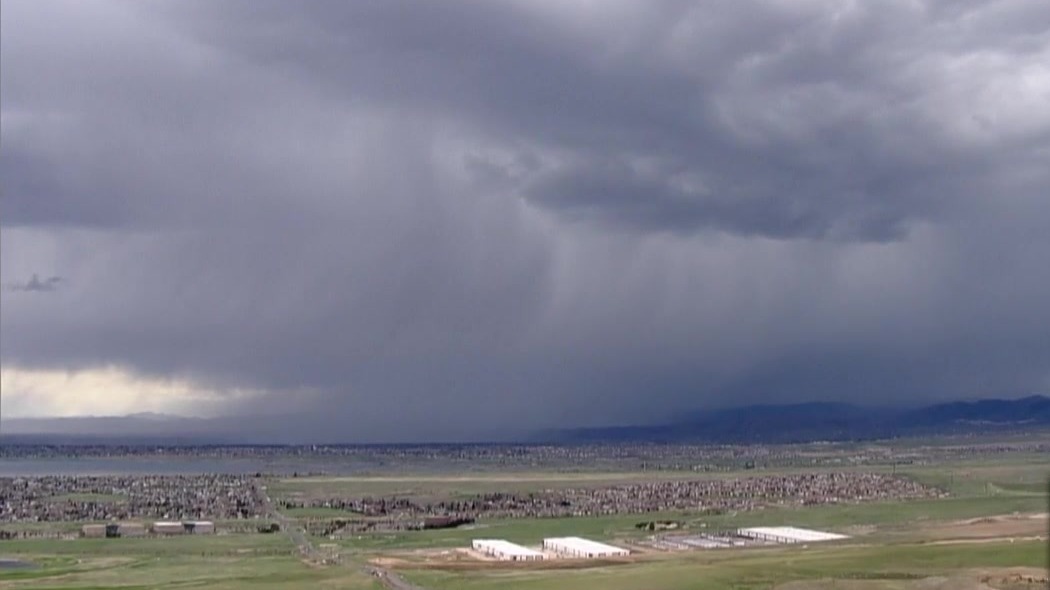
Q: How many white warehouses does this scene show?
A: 3